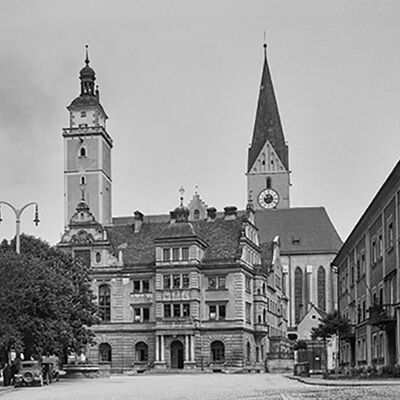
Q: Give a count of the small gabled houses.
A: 1